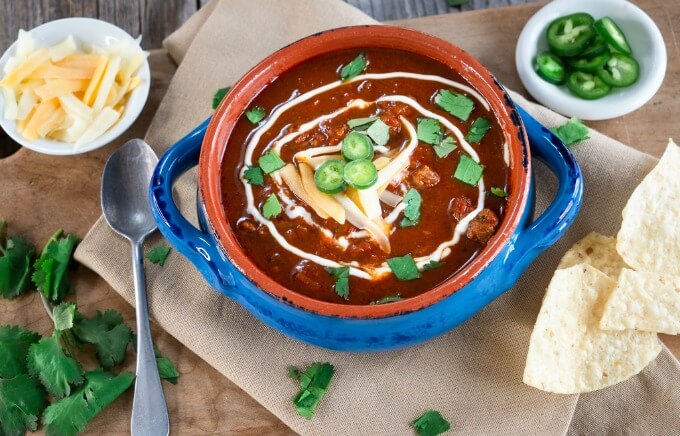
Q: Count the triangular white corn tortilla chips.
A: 4